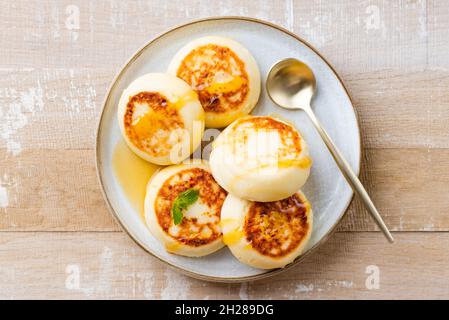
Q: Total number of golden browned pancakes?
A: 5